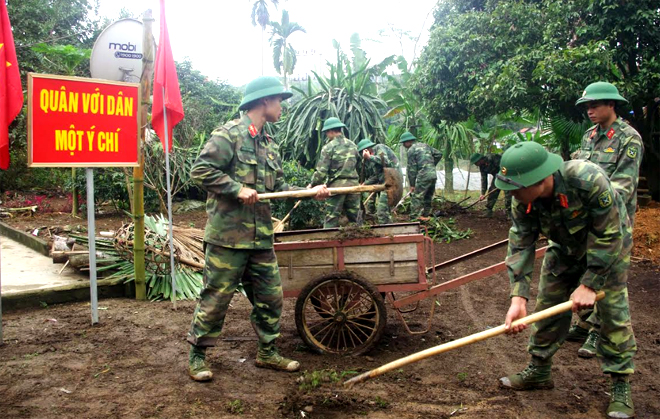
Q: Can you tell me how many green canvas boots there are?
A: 6